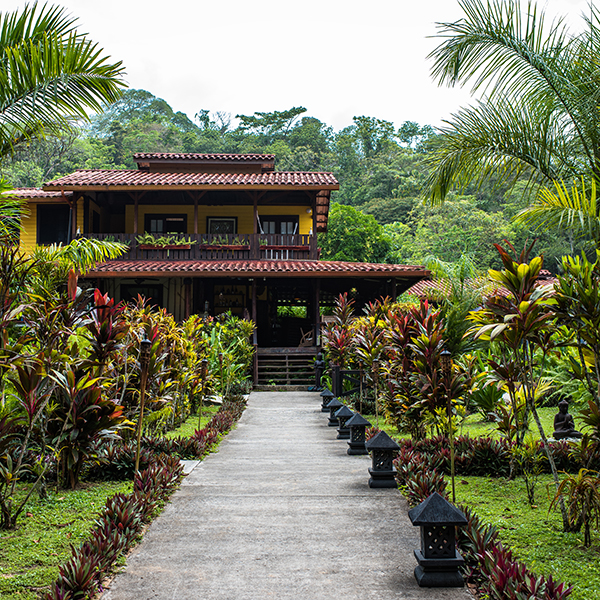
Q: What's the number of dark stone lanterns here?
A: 6